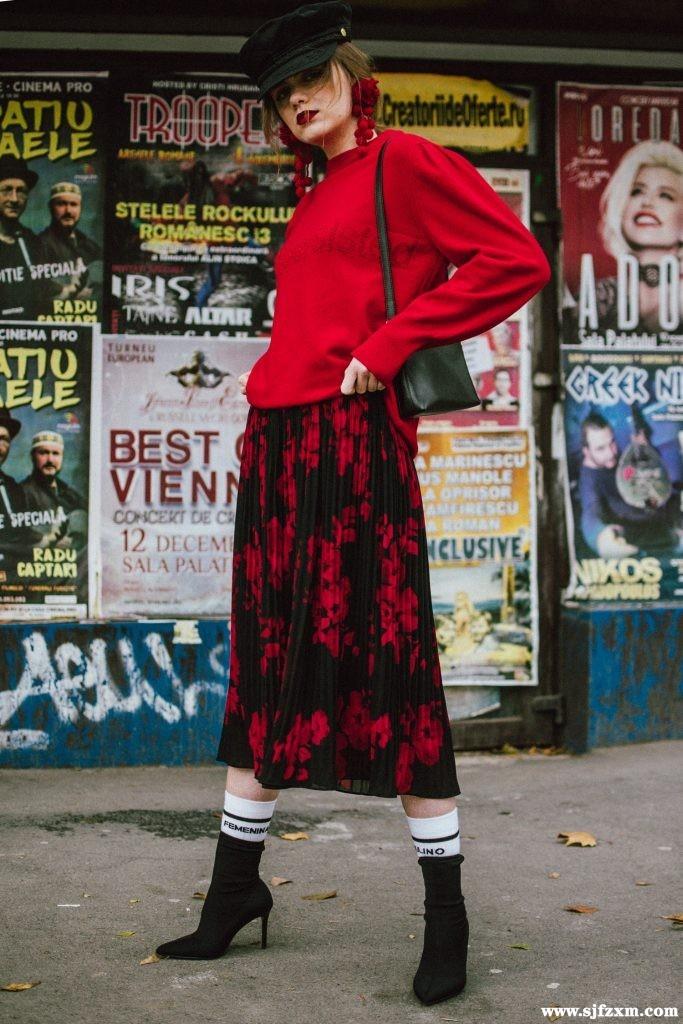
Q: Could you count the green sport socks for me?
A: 0